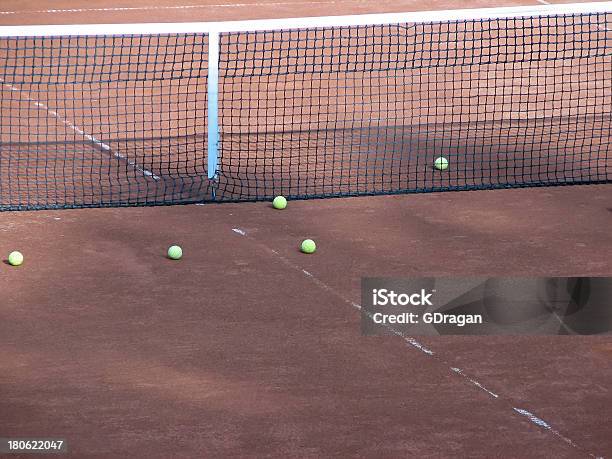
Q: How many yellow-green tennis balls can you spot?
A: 5